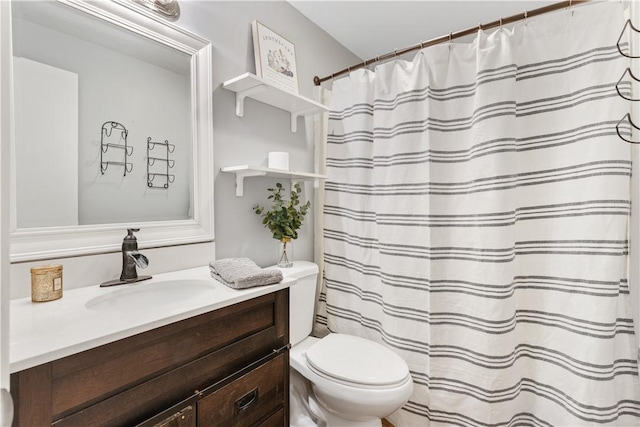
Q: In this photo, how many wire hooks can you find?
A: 3